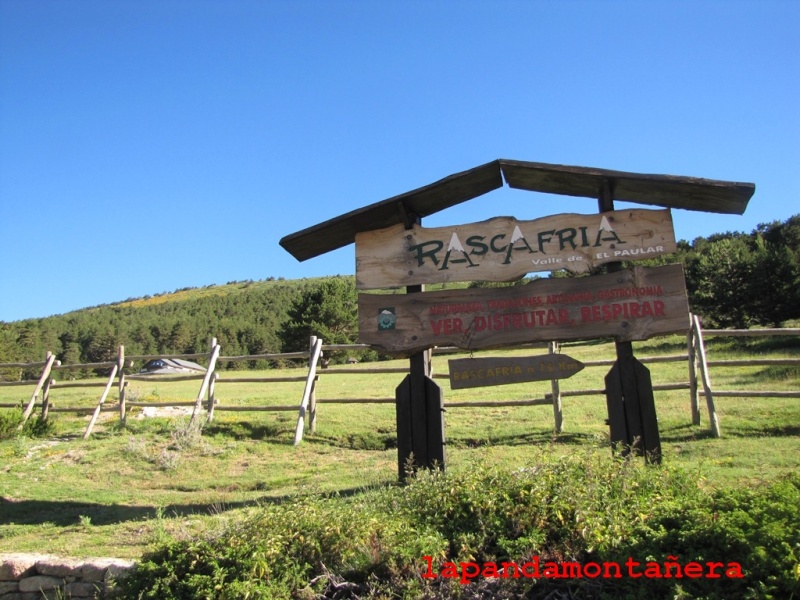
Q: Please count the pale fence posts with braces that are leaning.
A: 5